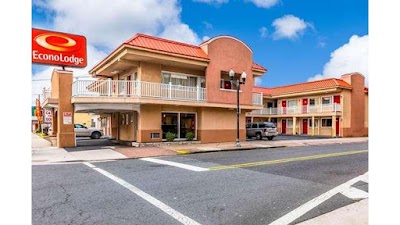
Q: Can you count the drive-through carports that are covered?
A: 1